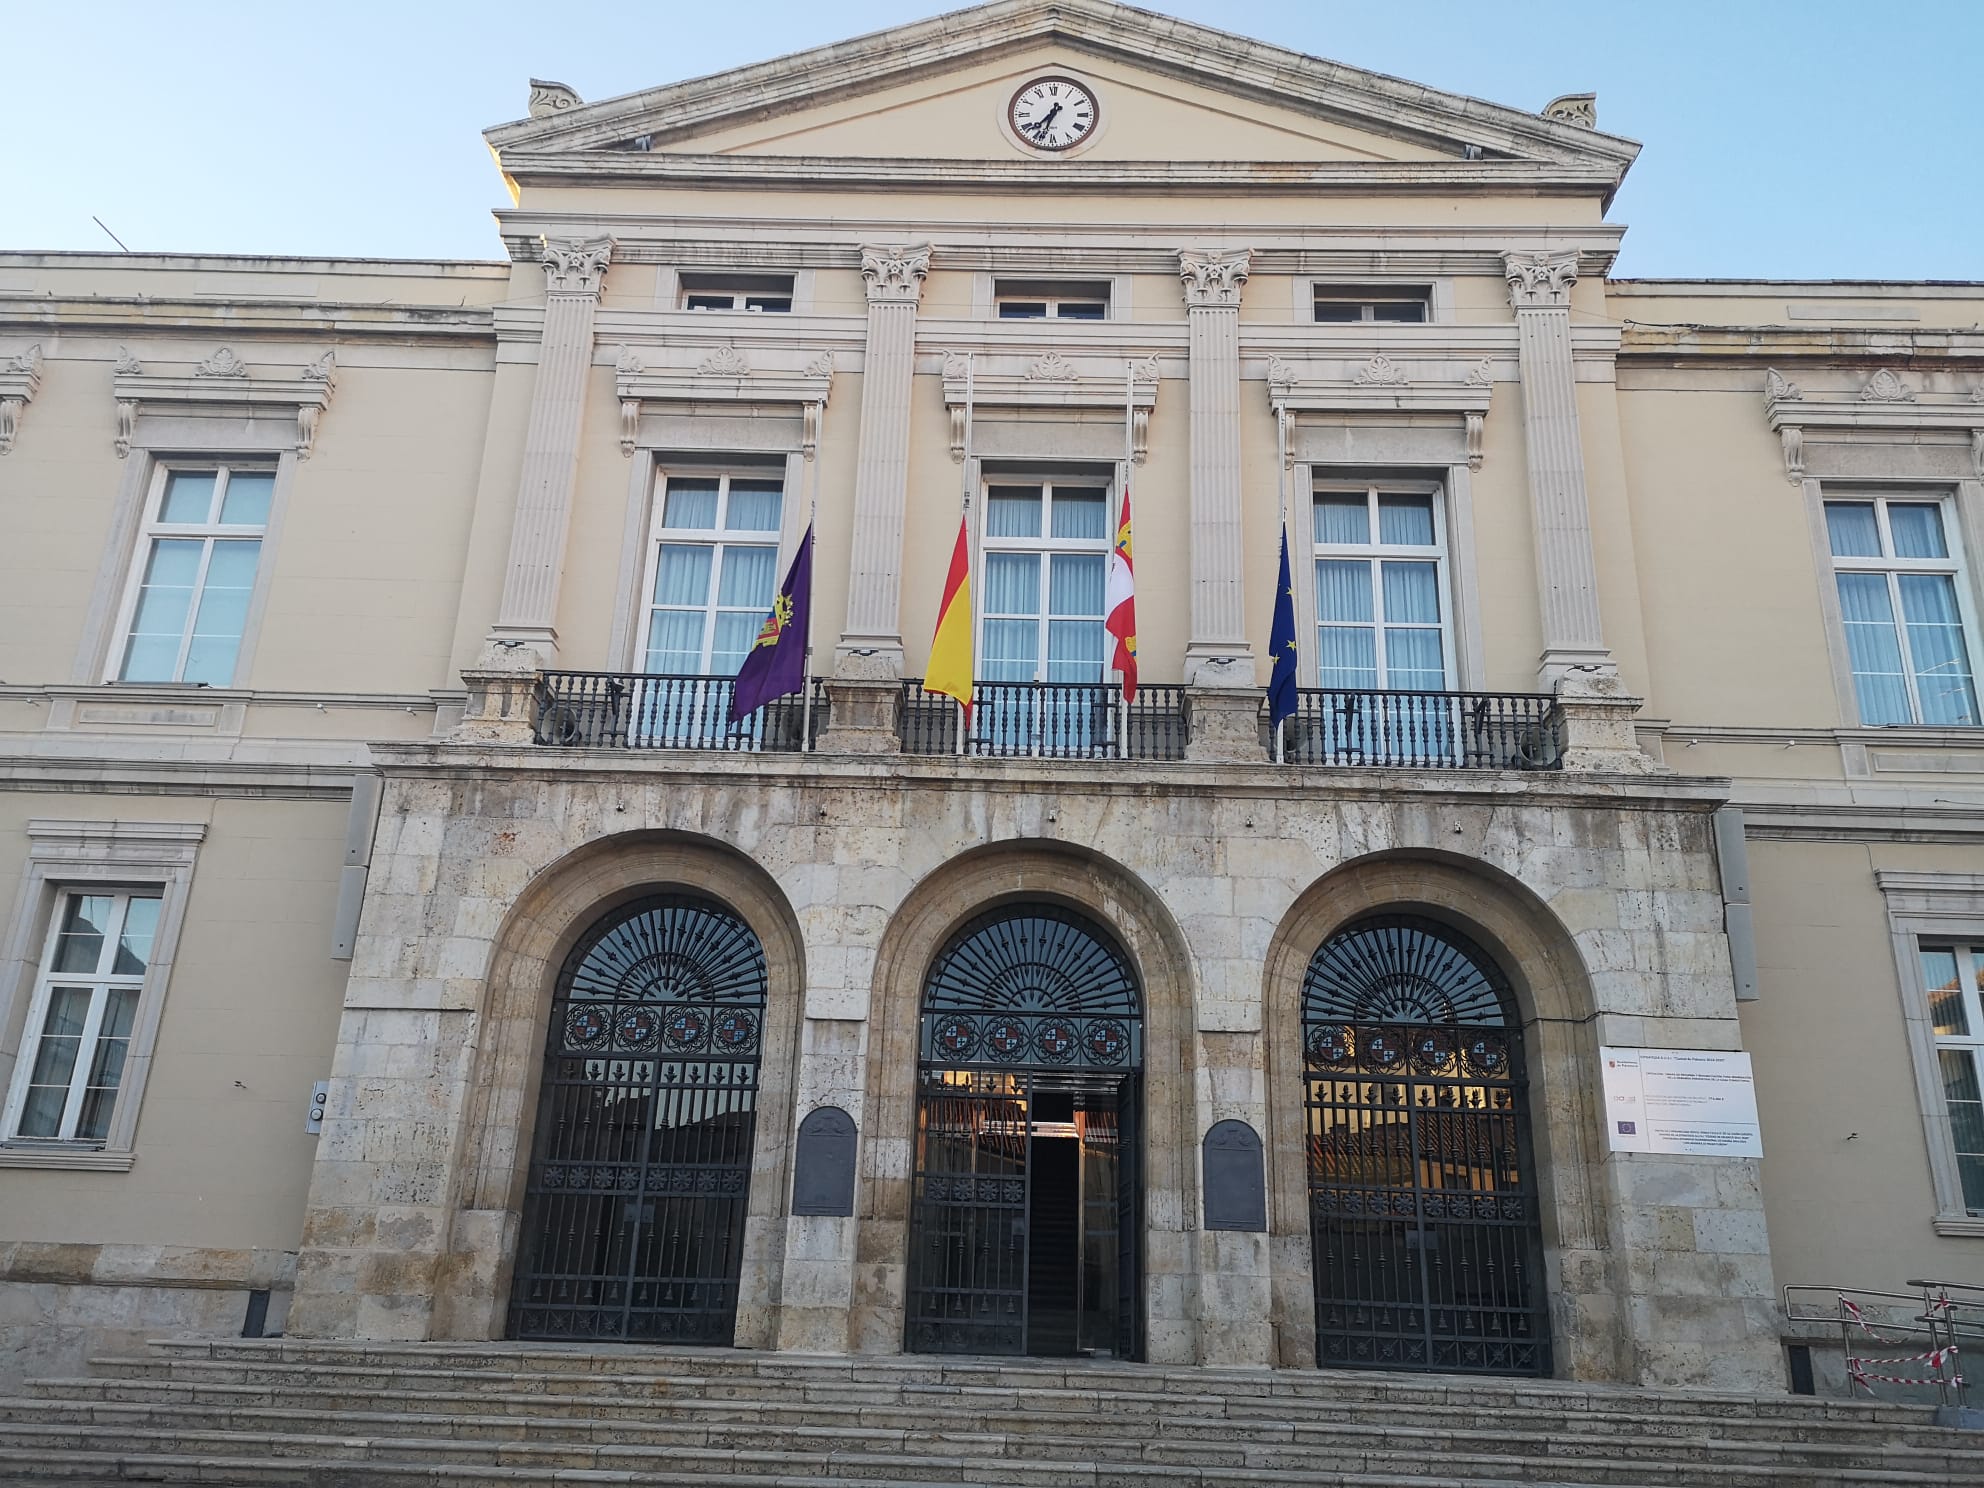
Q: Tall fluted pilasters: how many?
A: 4